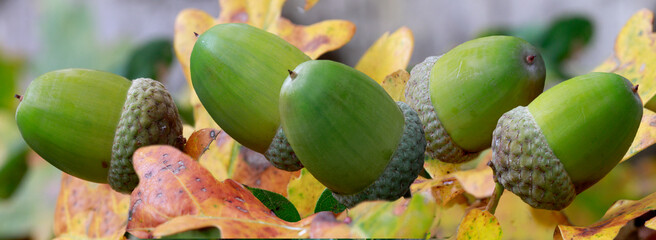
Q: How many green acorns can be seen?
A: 5